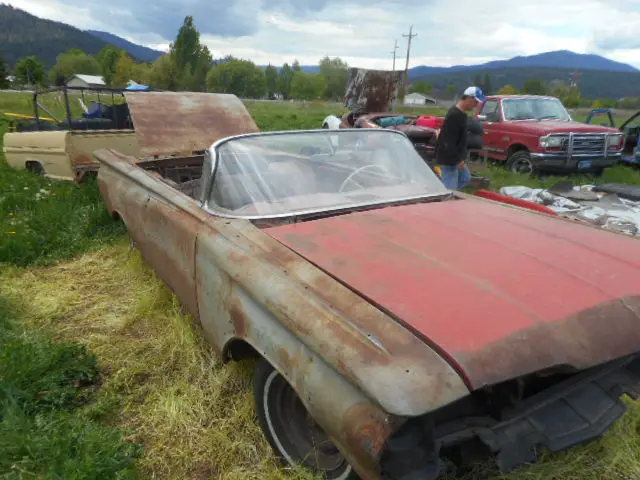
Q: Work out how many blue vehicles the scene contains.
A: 1